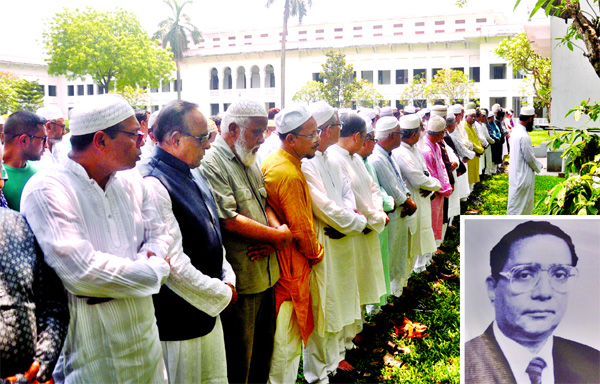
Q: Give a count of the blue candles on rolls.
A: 0